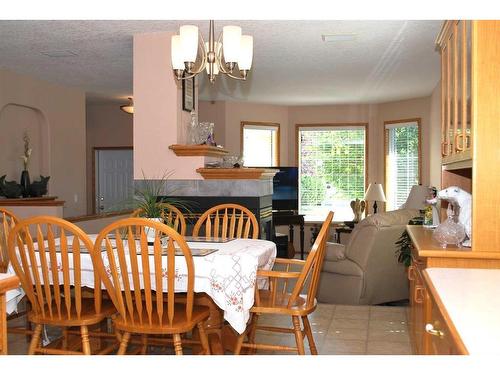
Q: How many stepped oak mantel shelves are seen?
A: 2